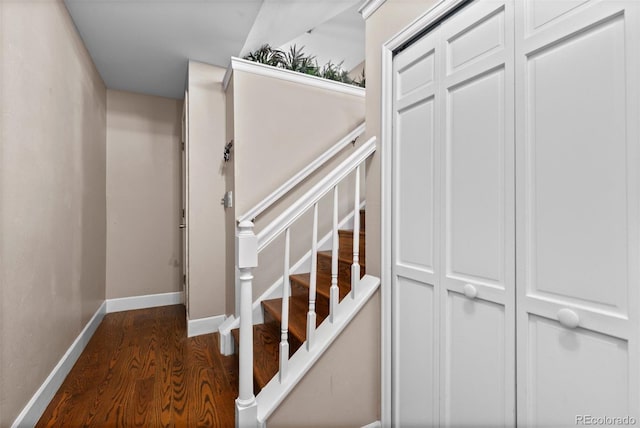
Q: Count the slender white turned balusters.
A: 4